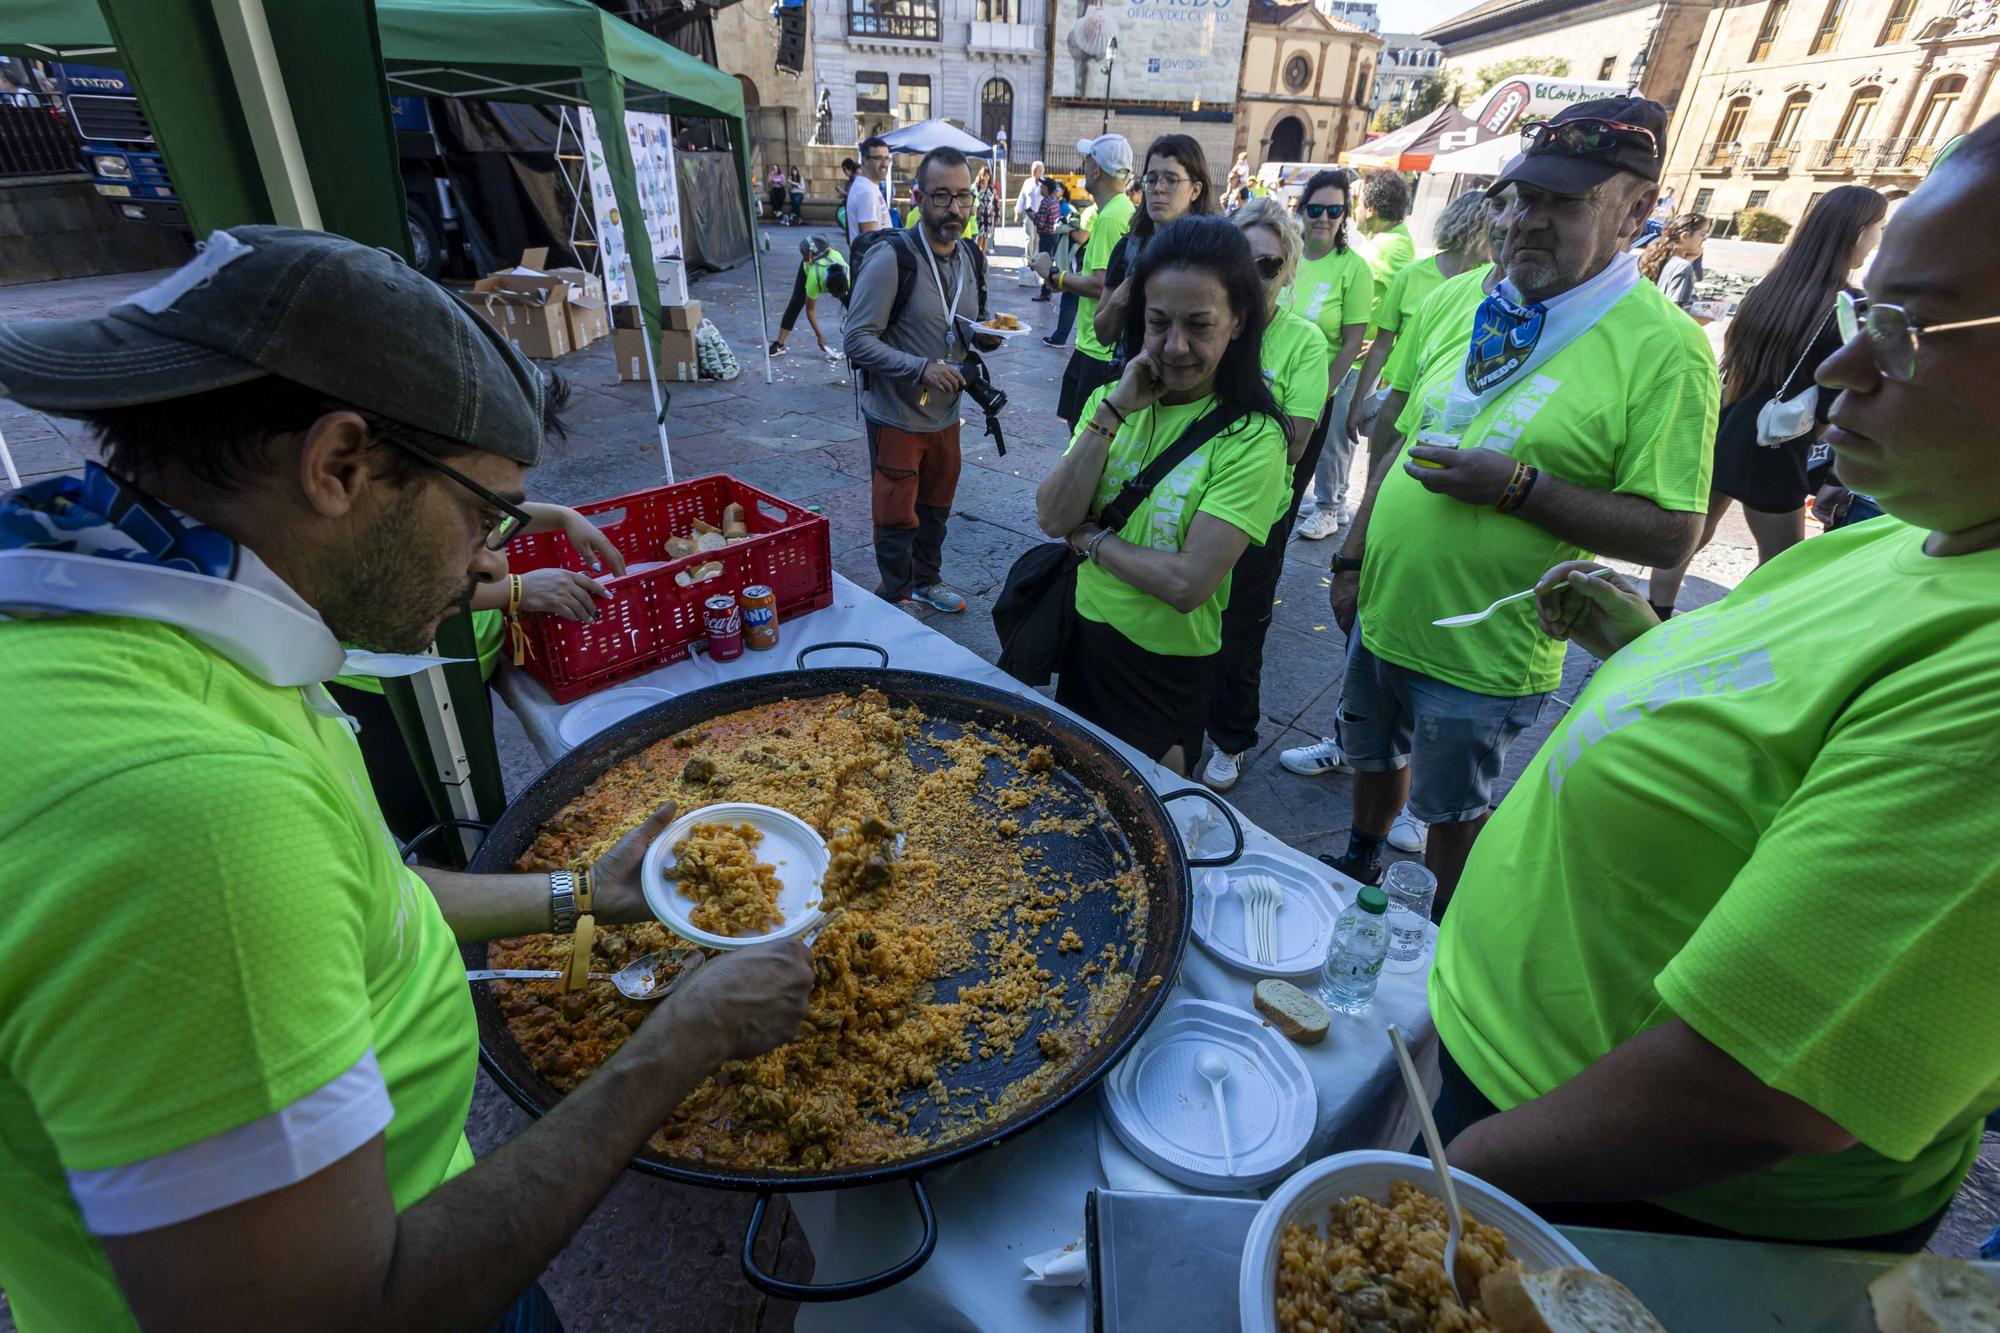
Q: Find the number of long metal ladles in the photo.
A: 2